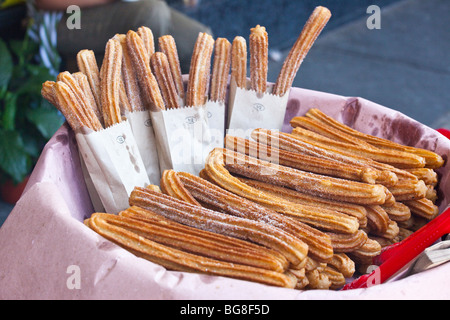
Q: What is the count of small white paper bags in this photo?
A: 5